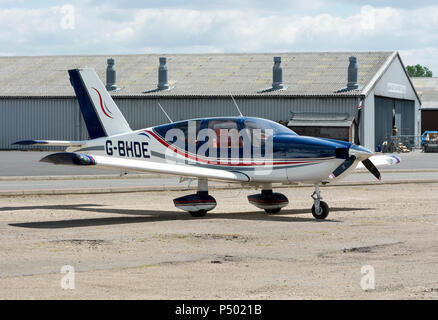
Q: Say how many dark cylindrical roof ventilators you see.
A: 4